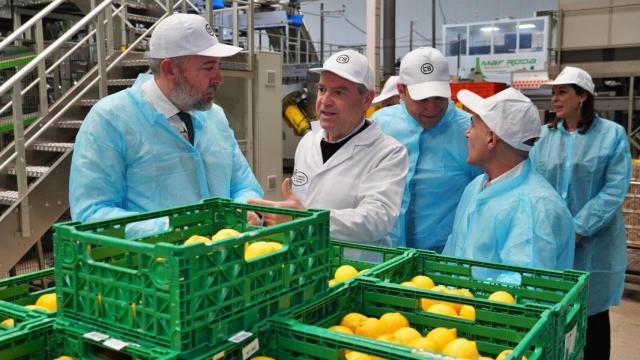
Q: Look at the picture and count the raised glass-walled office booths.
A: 1